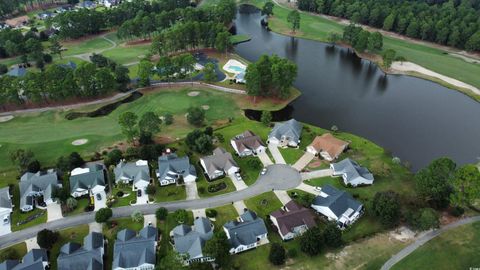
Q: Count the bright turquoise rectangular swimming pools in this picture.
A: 1